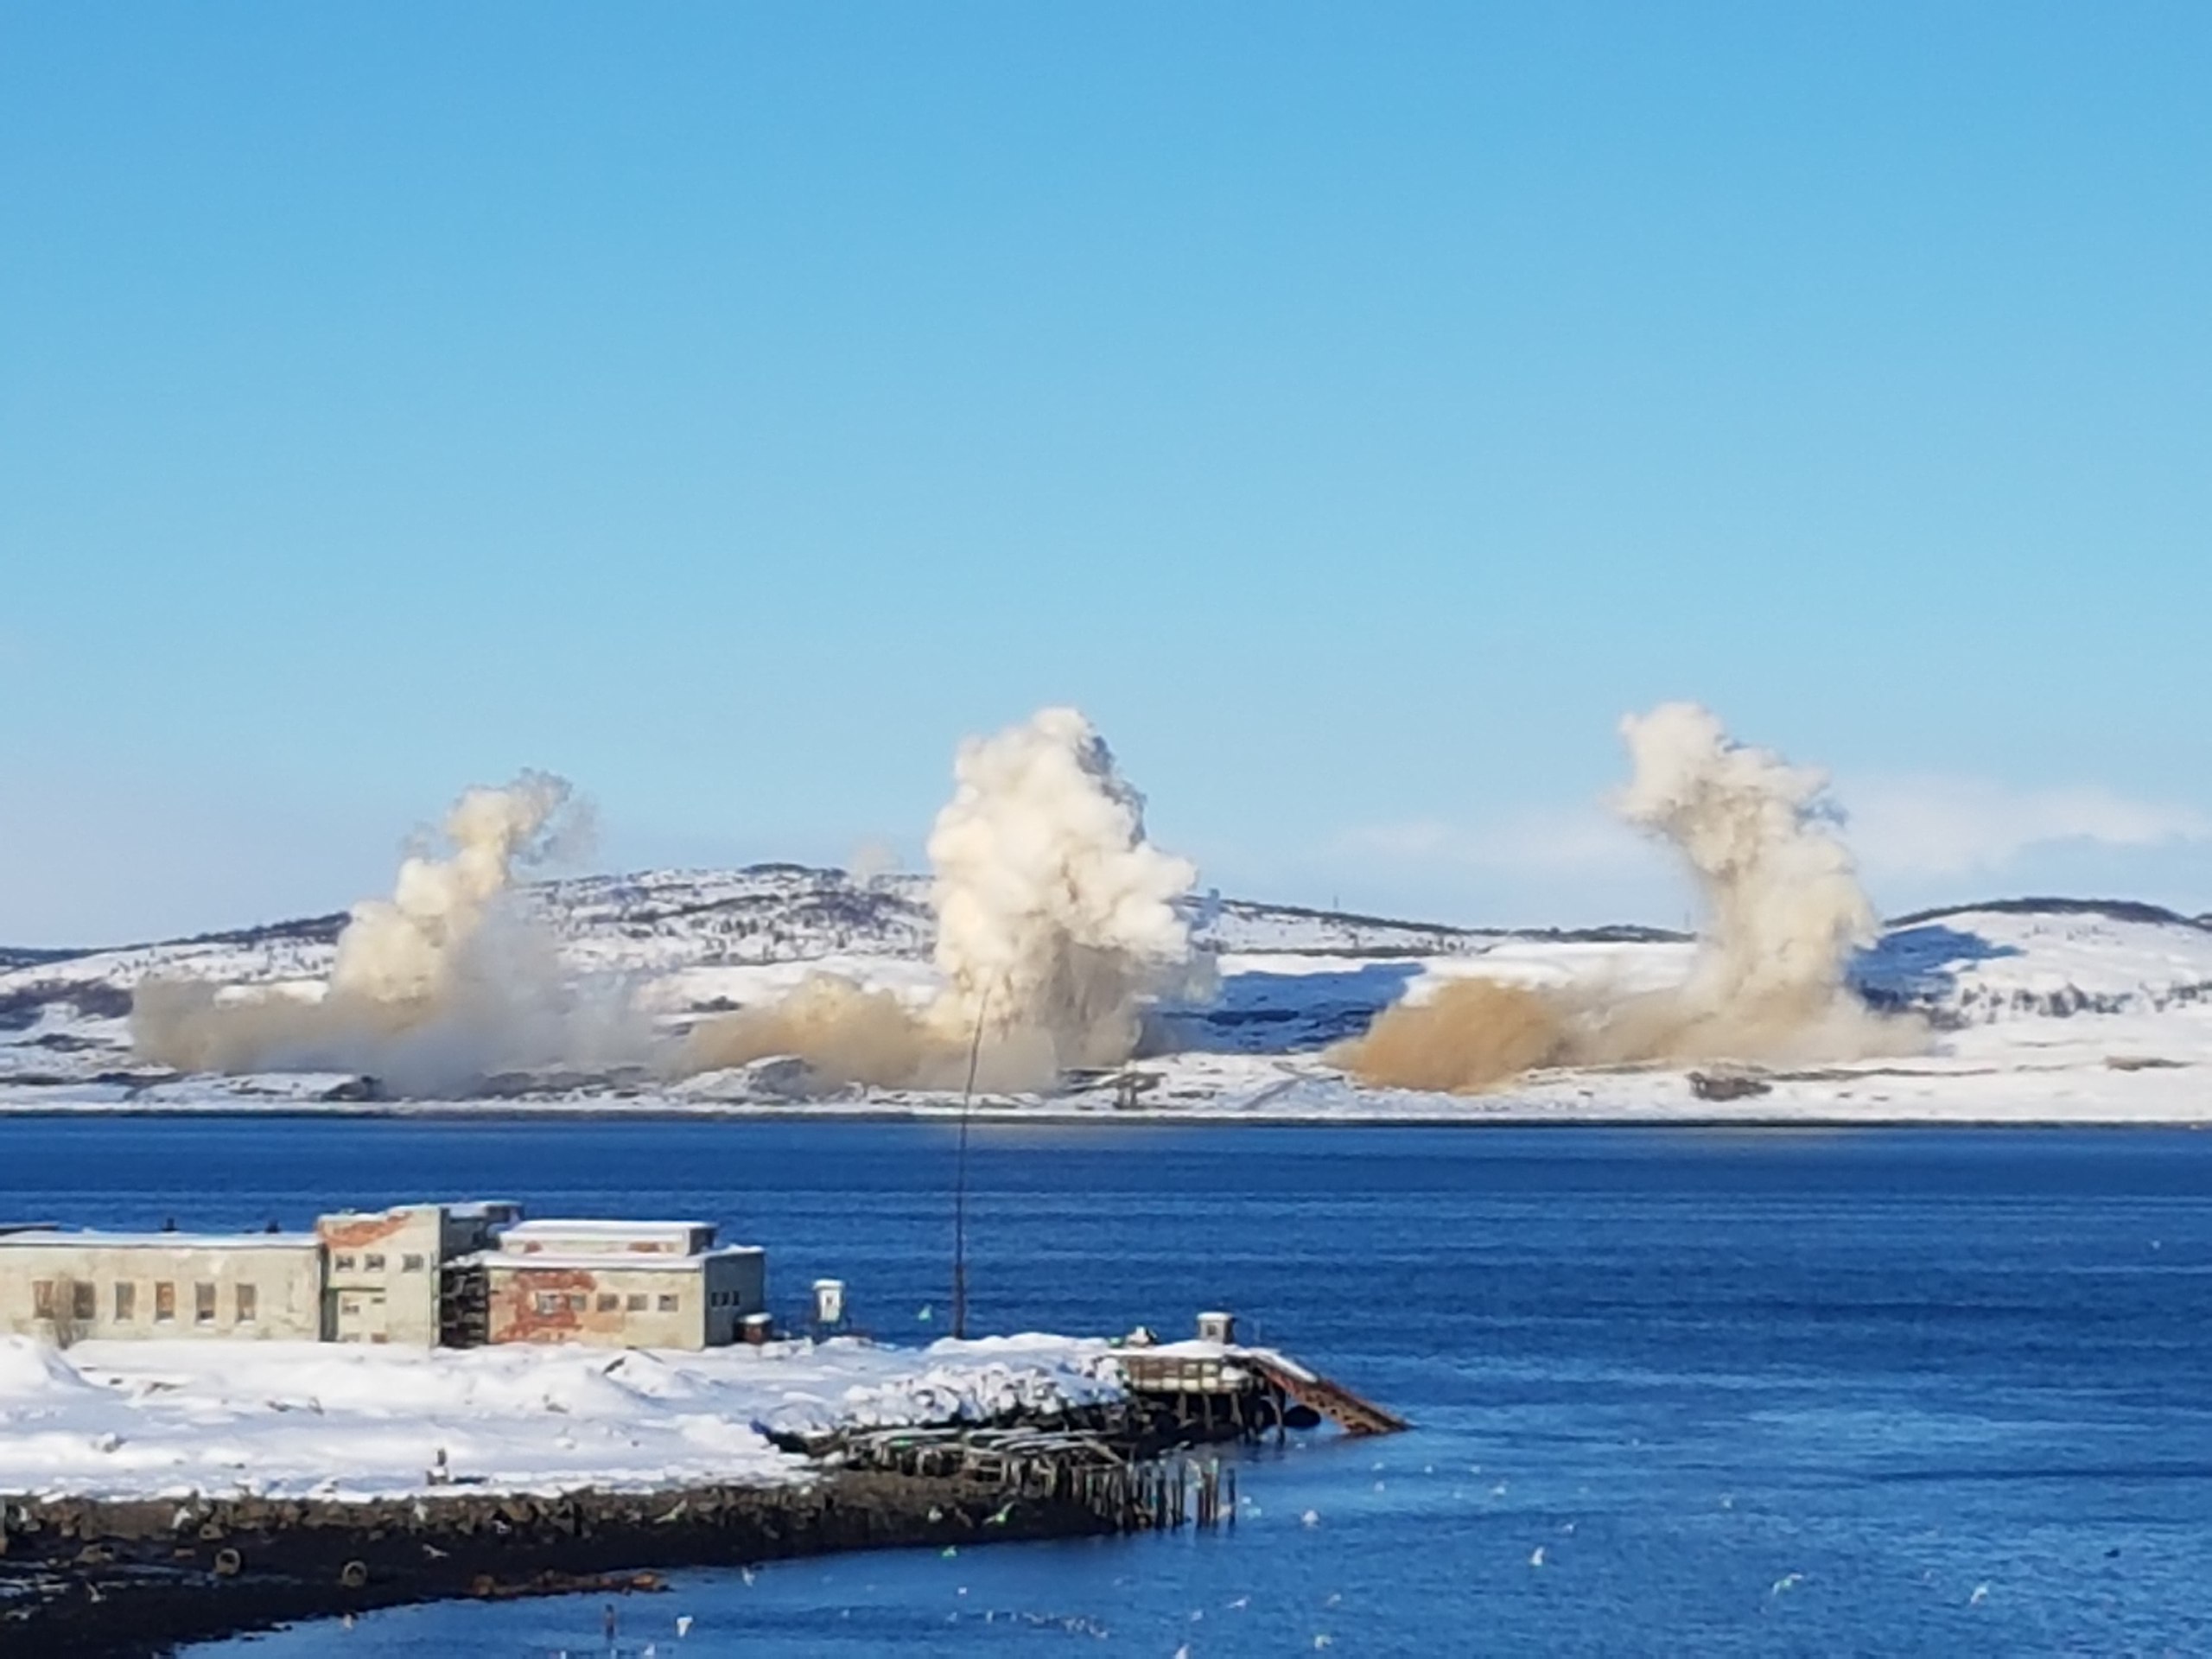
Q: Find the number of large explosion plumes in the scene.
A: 3